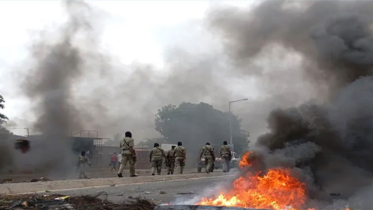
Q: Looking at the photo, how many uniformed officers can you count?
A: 7